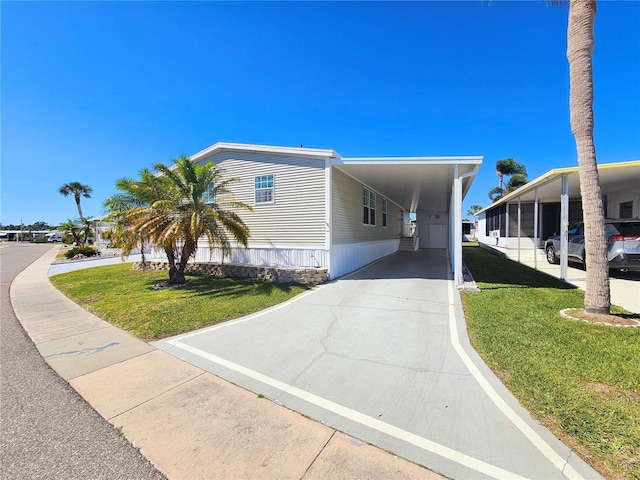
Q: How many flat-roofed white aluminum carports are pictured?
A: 2